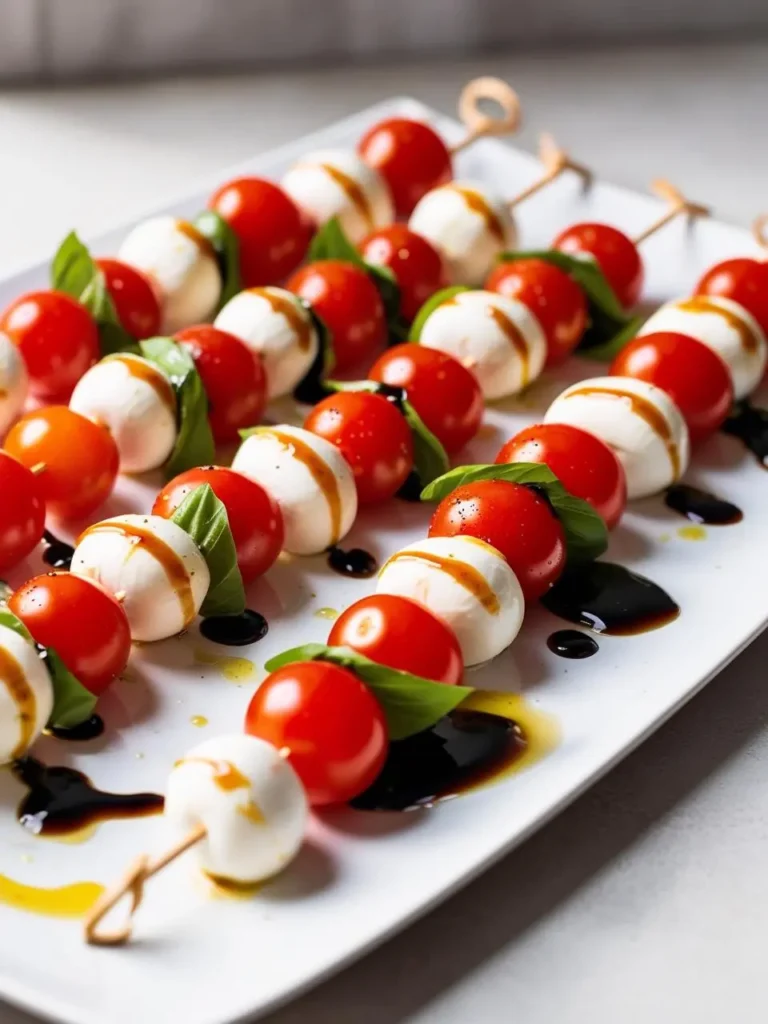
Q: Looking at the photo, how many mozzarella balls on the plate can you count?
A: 14